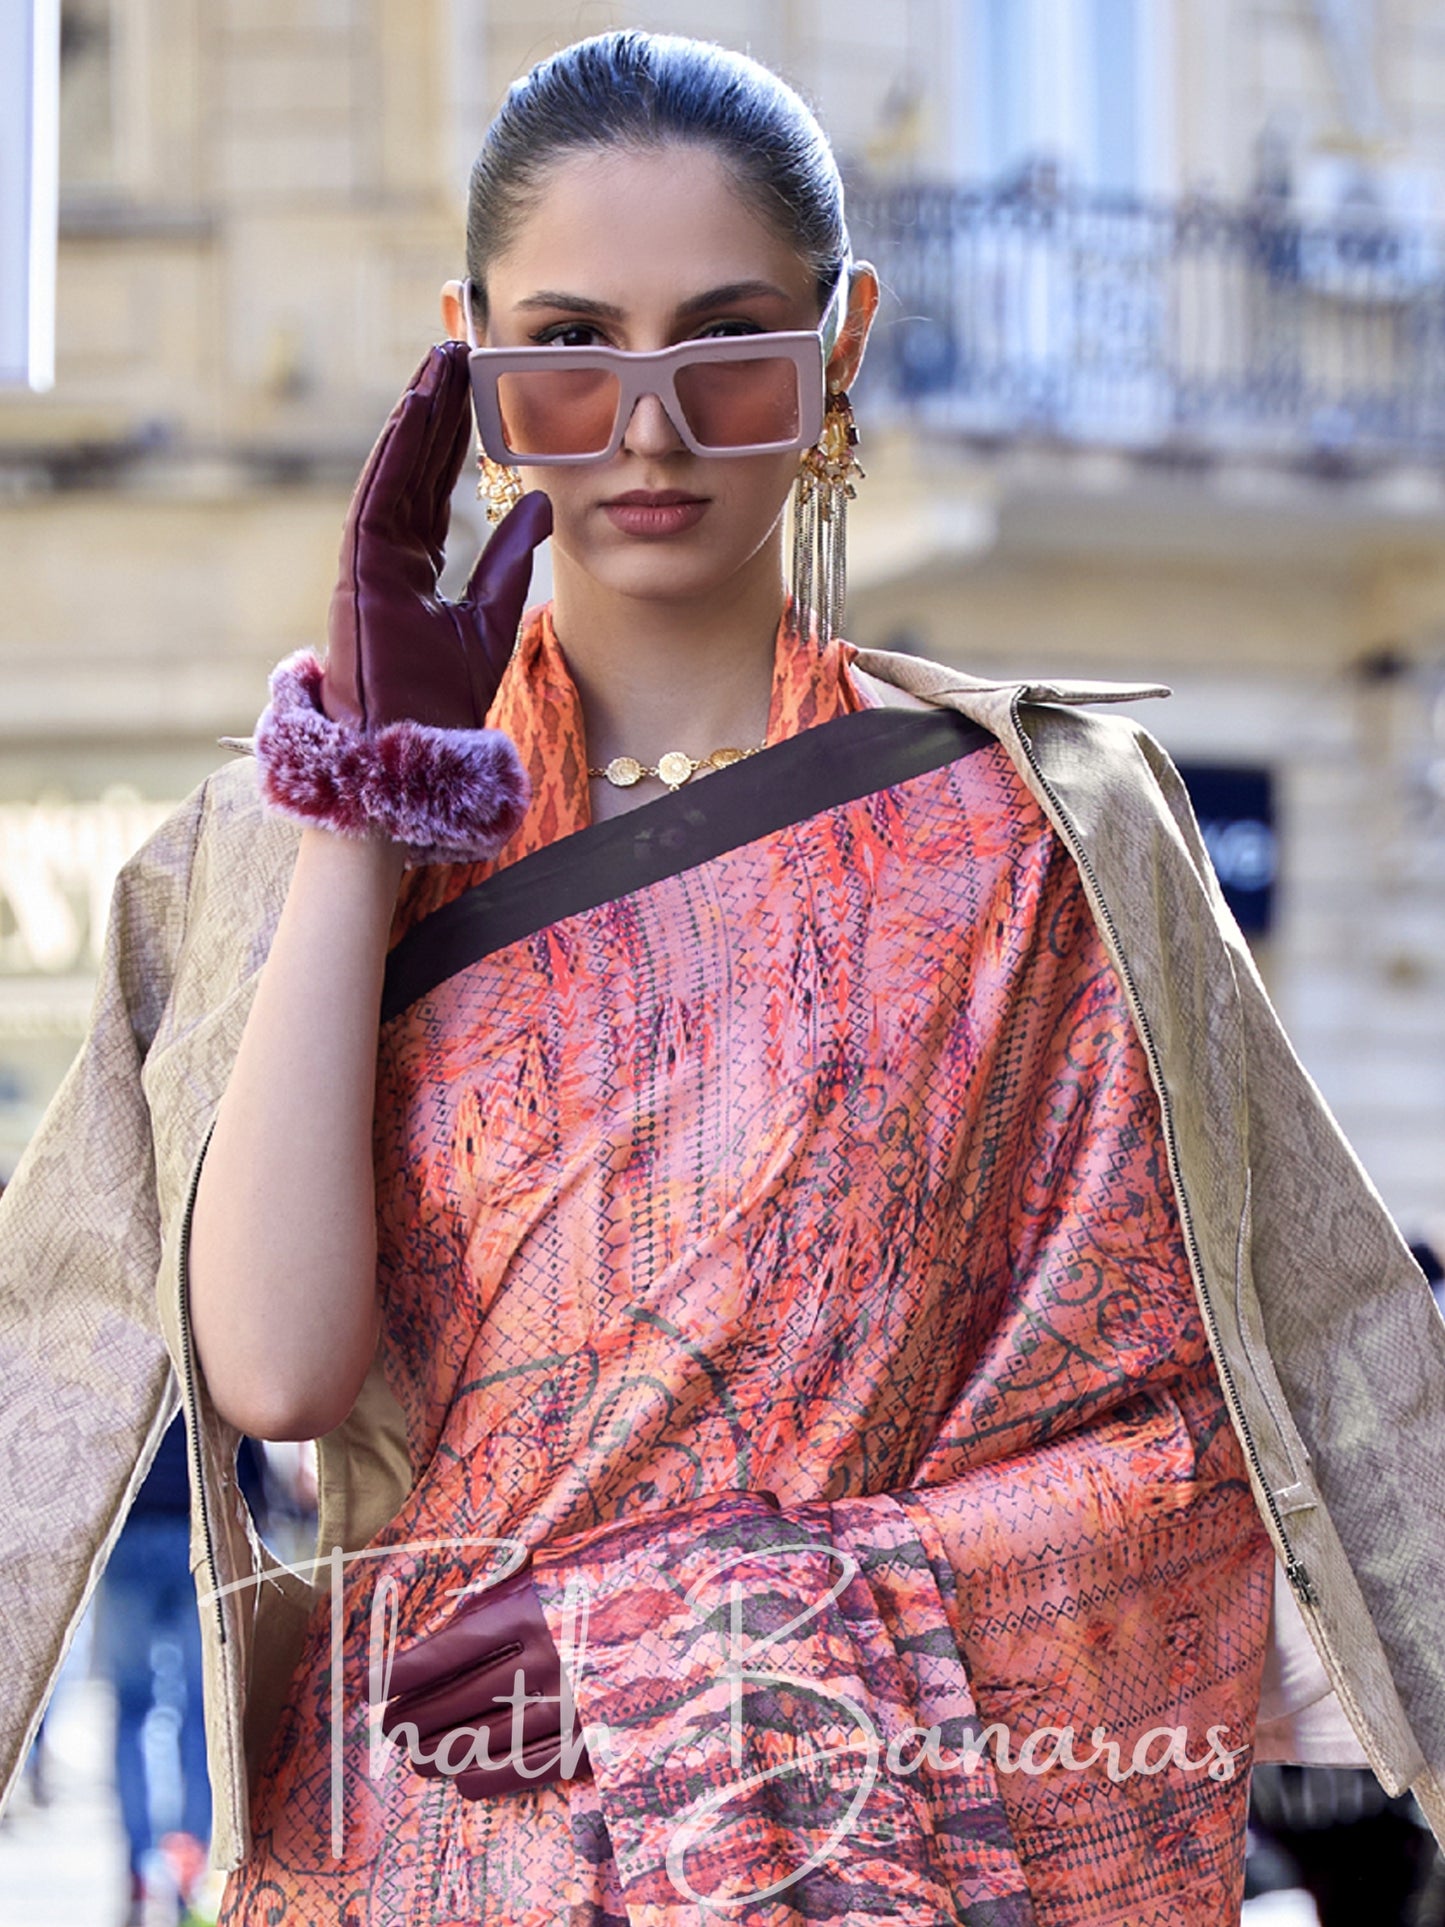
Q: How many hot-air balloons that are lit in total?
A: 0